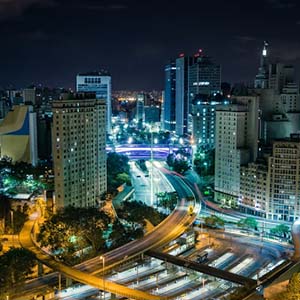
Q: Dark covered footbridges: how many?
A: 1